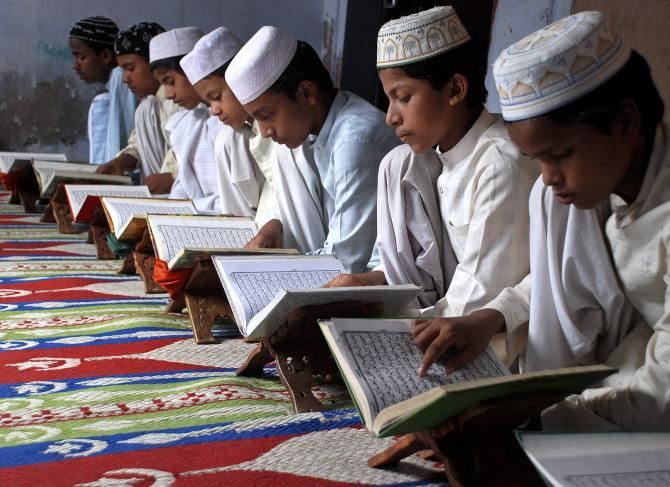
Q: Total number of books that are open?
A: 8